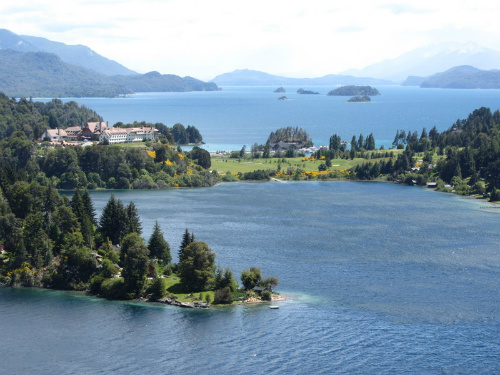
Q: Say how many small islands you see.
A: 5